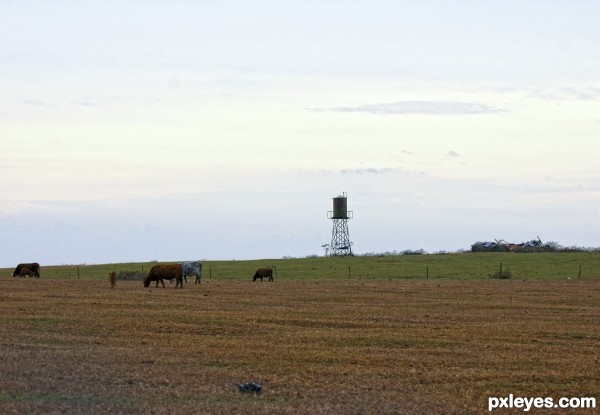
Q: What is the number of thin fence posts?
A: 8